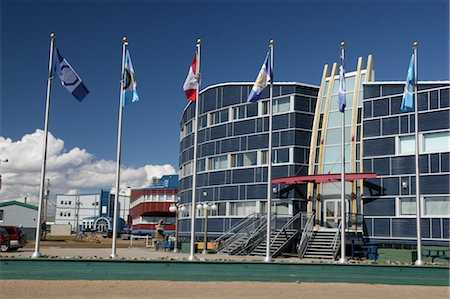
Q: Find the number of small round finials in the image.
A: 6